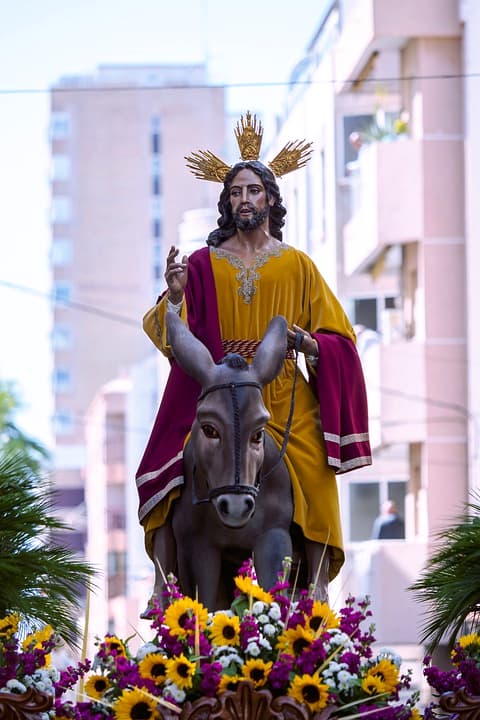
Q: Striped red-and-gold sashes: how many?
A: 1